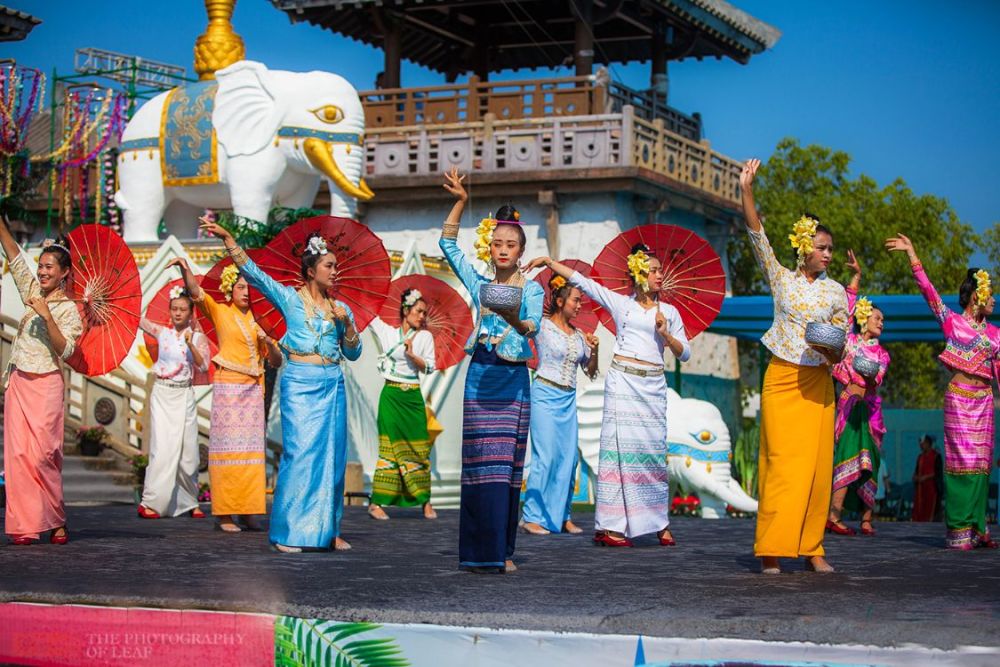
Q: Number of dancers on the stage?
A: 11